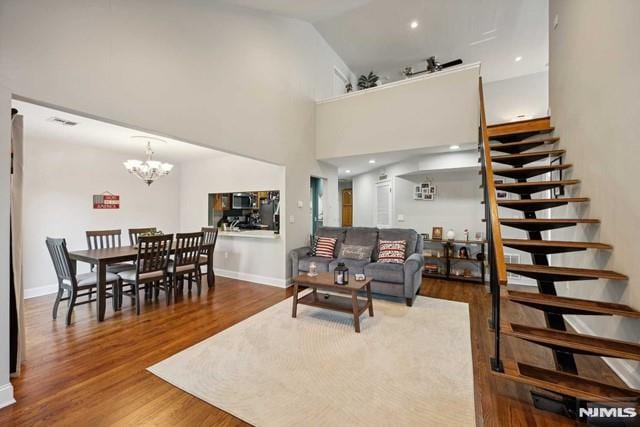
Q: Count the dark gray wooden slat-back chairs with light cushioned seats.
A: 6